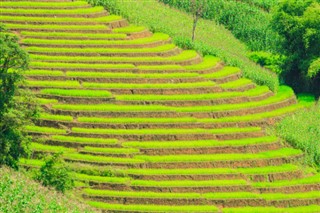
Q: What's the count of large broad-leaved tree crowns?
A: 2